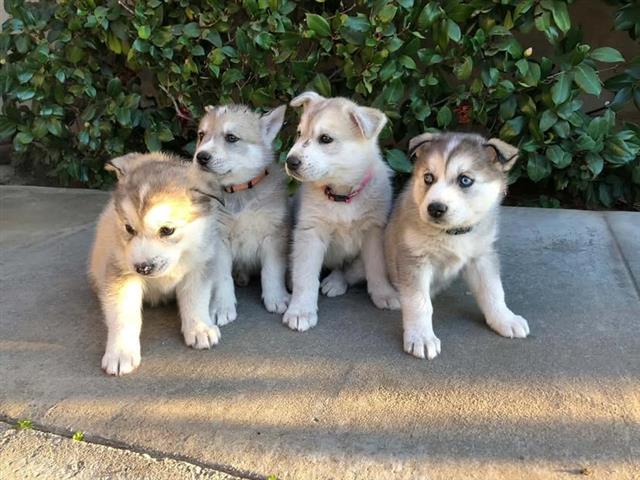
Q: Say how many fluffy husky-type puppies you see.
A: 4